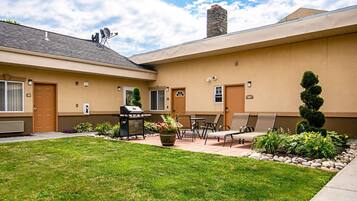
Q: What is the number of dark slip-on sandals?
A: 0